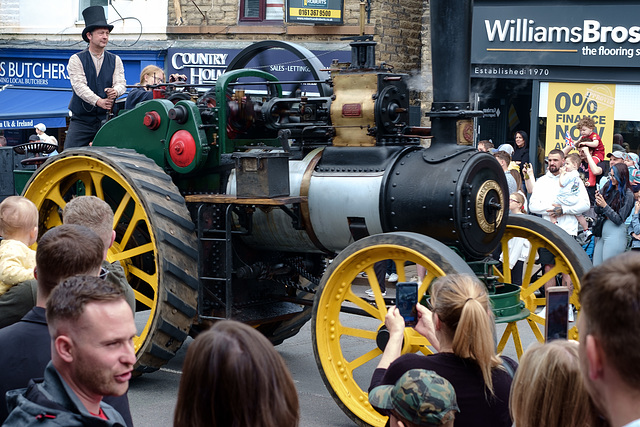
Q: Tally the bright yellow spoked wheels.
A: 3